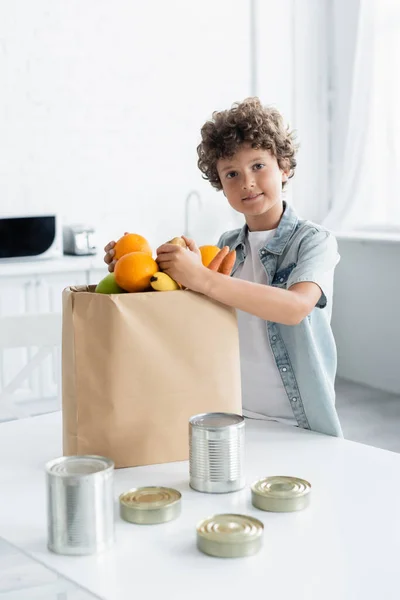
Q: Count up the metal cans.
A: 5